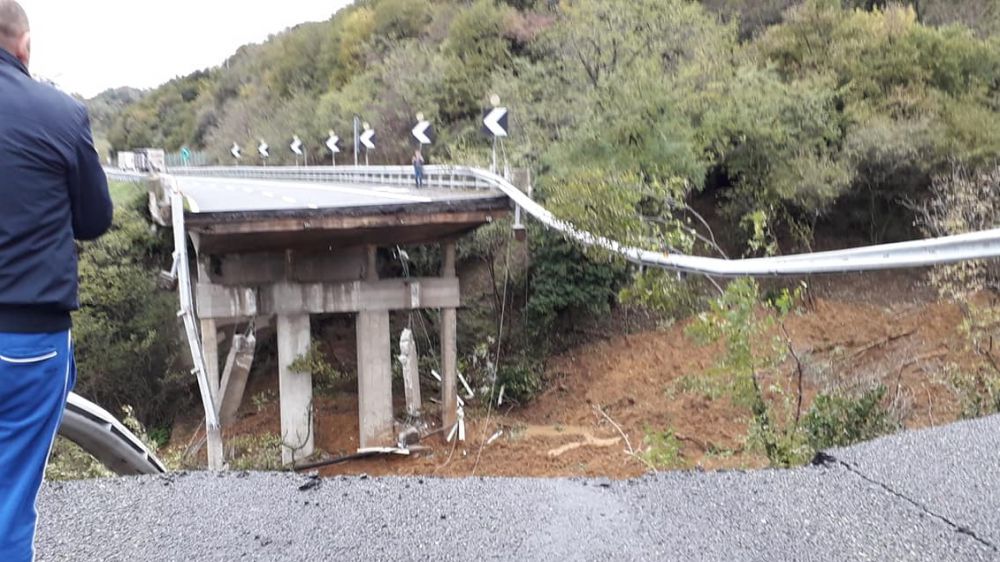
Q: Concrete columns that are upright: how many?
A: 4